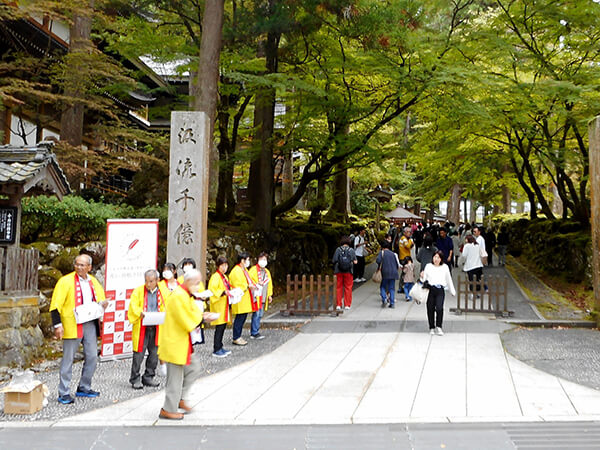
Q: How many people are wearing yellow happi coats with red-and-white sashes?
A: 8